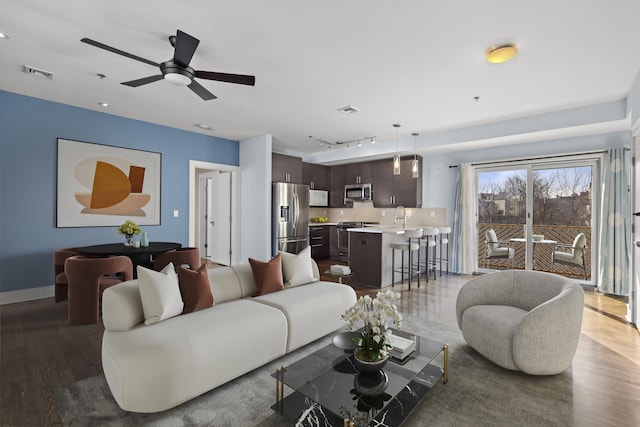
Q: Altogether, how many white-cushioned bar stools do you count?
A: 3